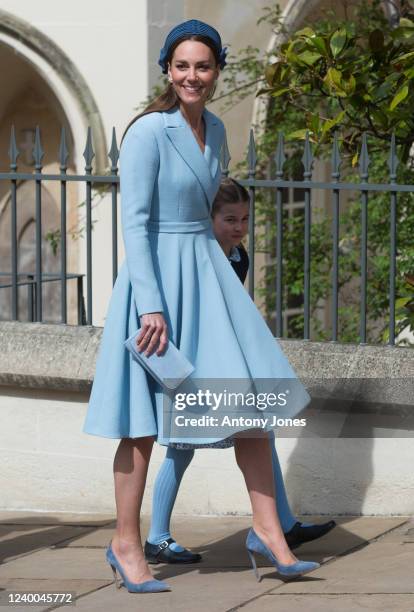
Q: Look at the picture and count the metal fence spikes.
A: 12